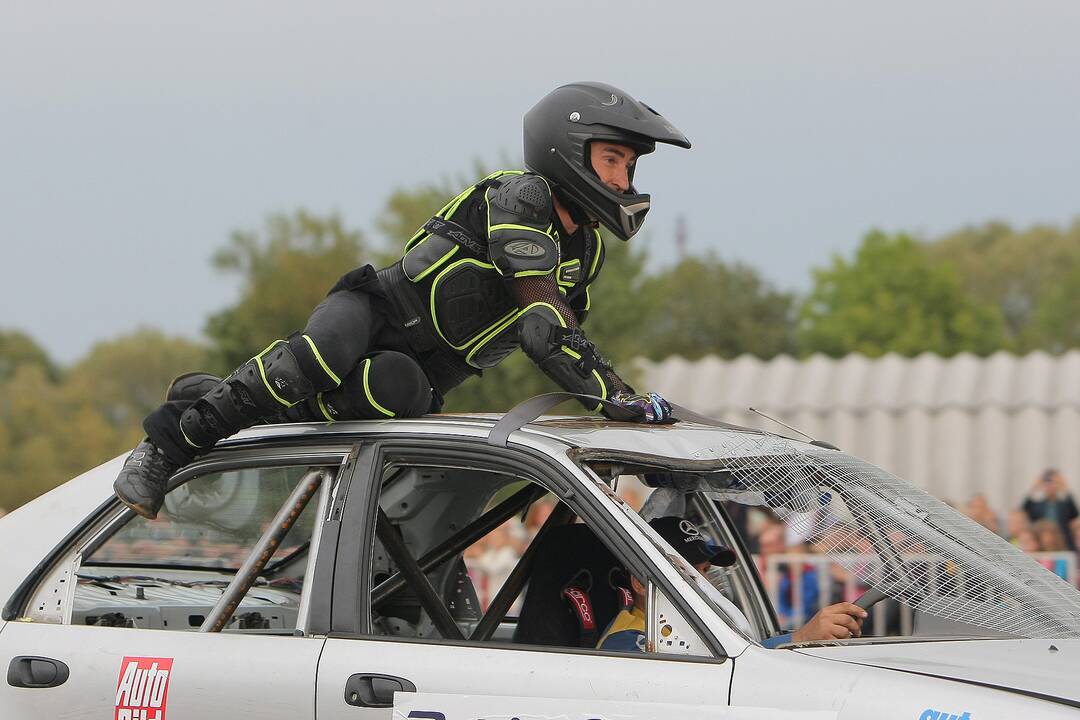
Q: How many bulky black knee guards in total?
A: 2